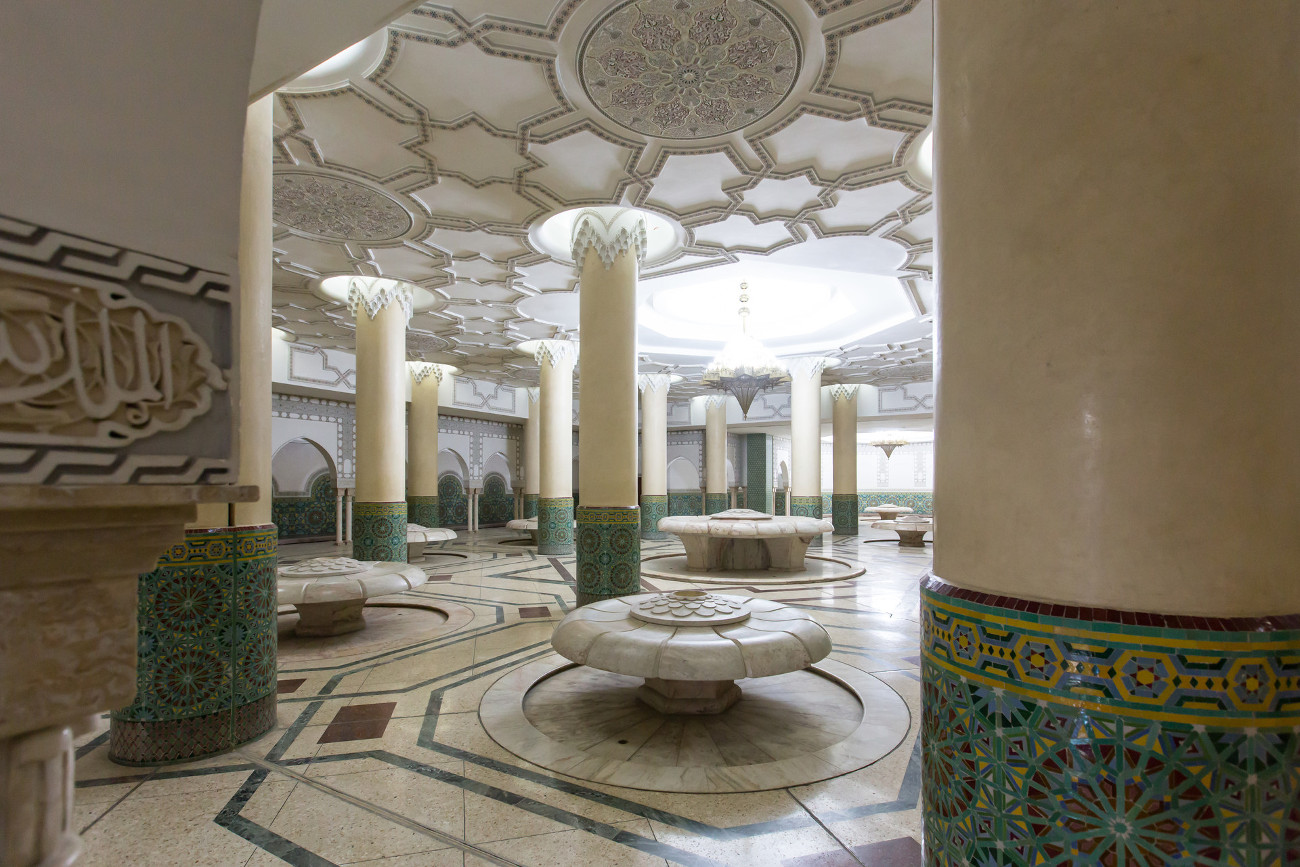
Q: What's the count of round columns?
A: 11